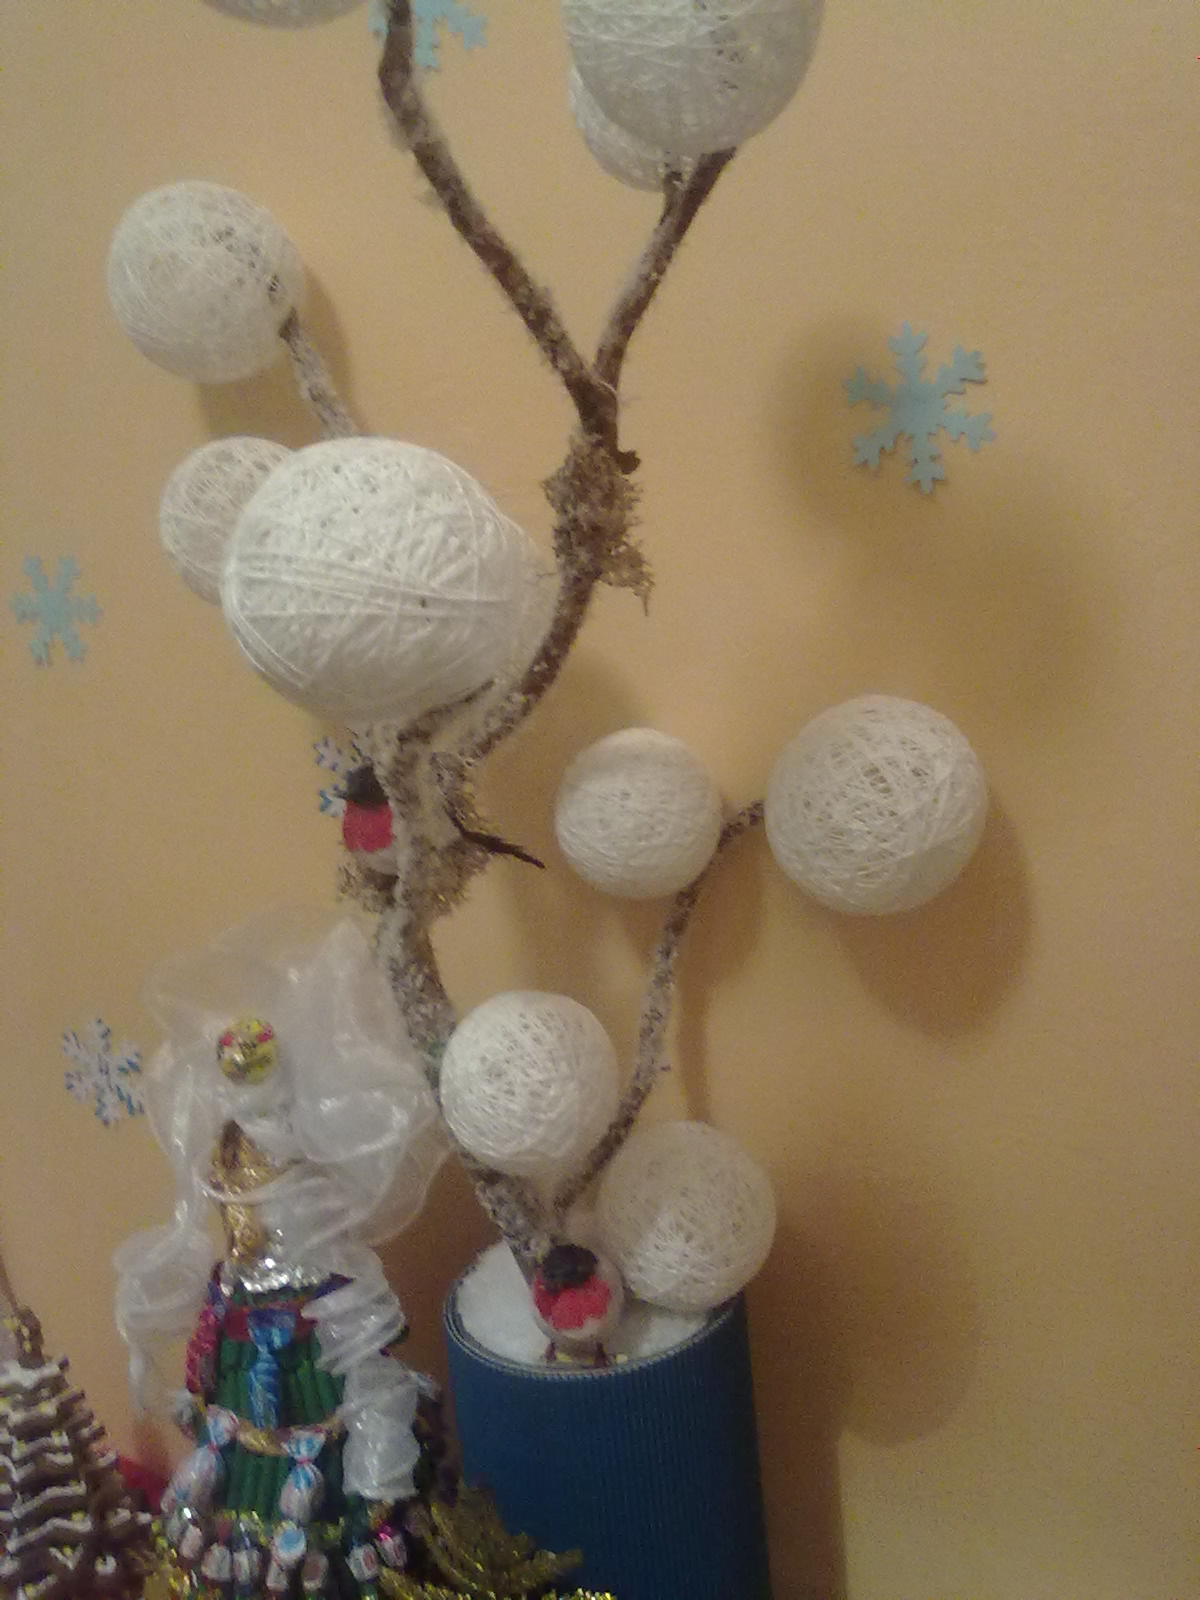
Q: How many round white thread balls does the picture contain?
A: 11